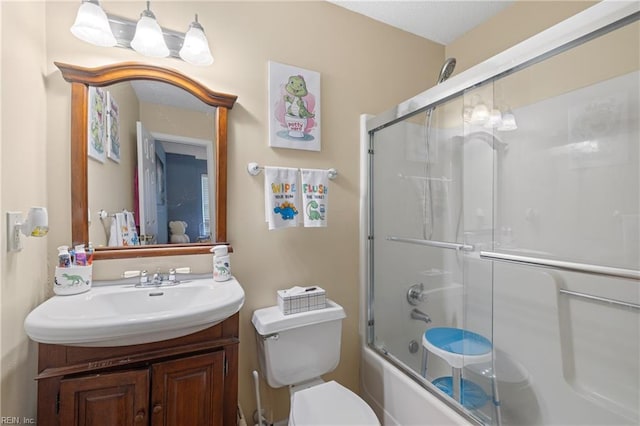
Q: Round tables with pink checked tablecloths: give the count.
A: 0